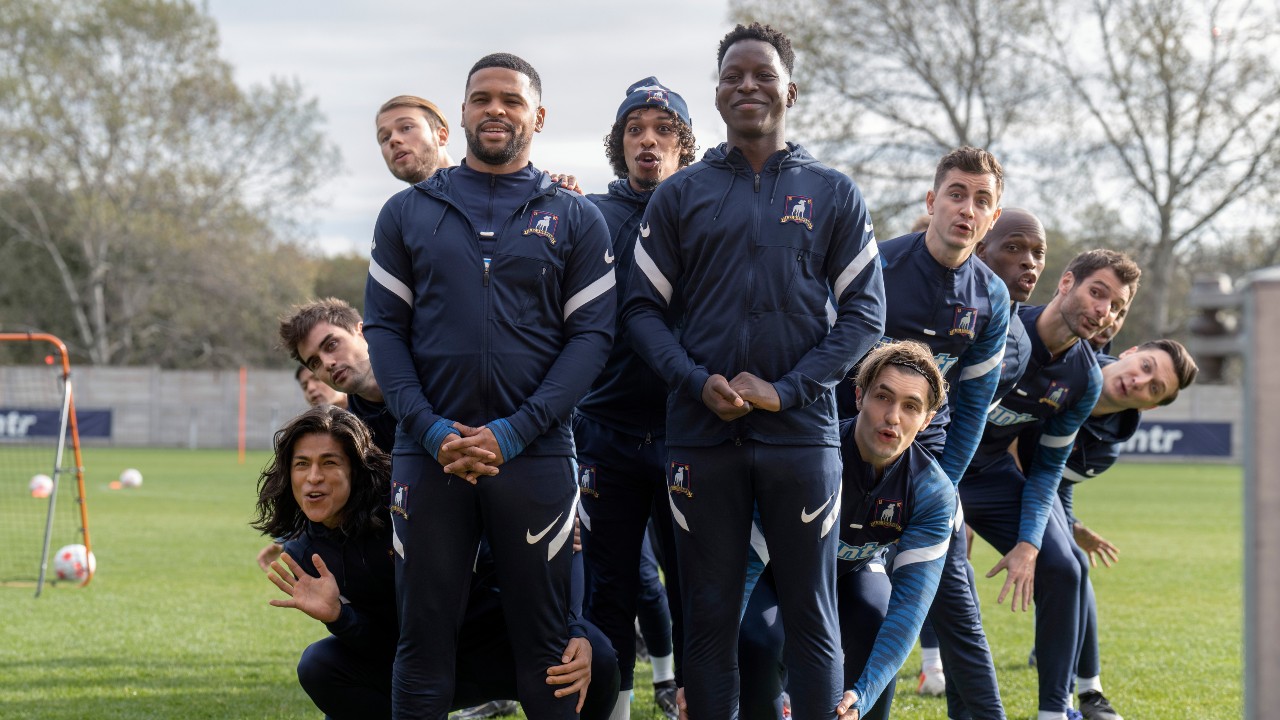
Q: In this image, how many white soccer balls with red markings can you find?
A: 3